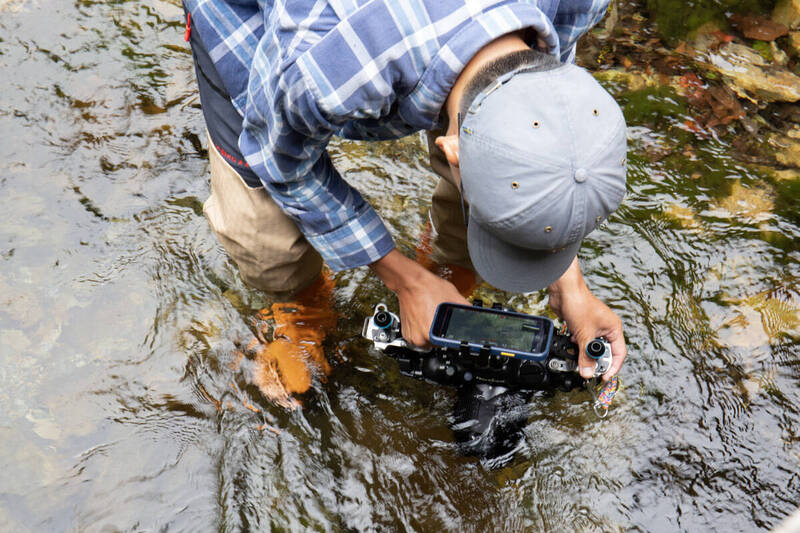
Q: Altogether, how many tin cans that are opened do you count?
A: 0